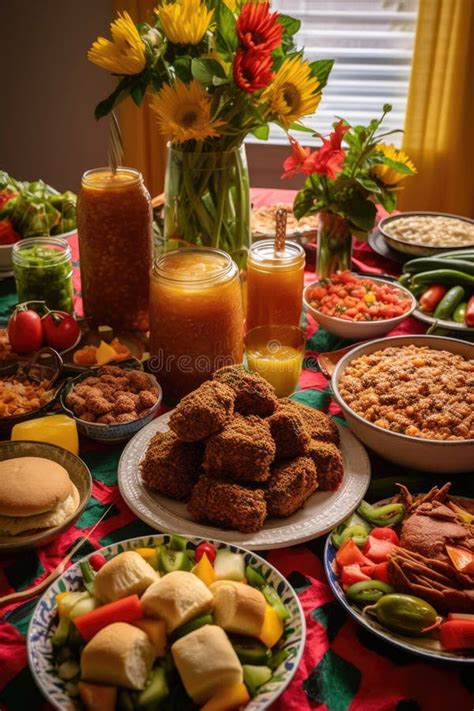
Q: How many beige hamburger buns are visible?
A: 1